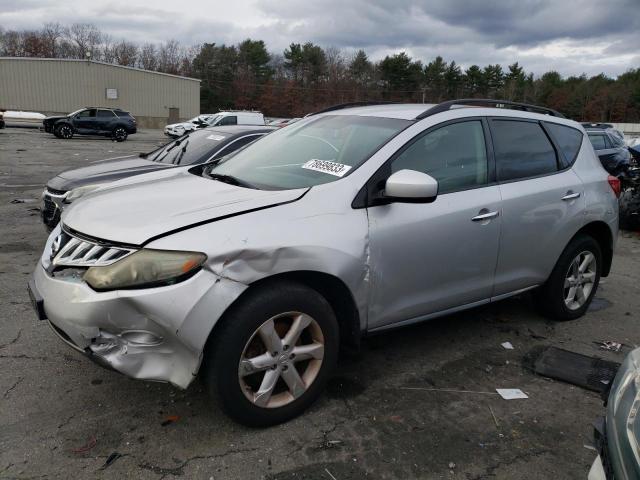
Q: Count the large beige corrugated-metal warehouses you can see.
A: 1